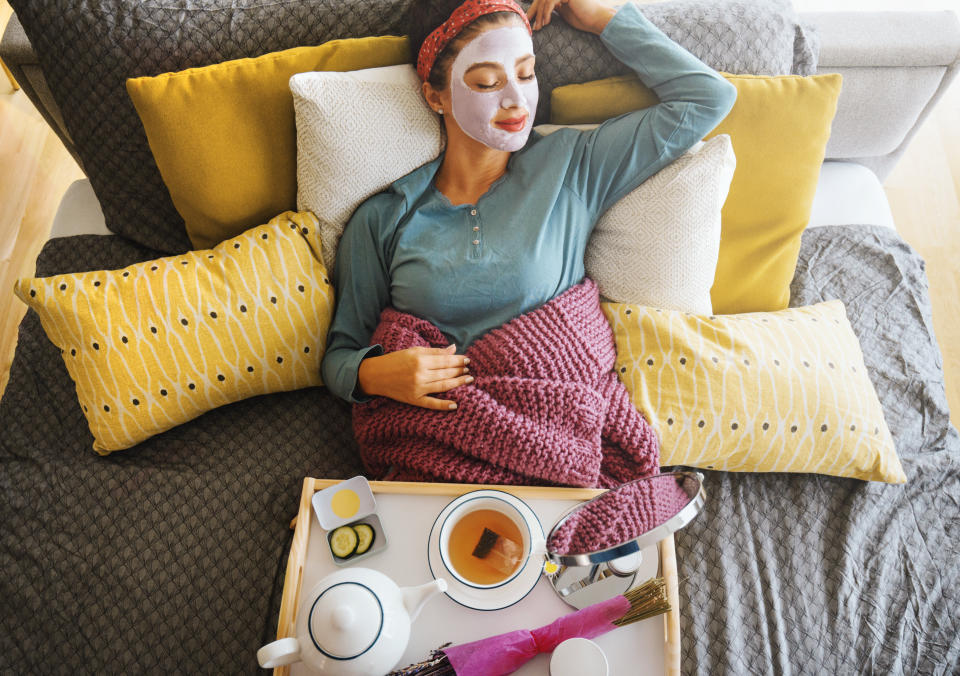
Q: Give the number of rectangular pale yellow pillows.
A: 2